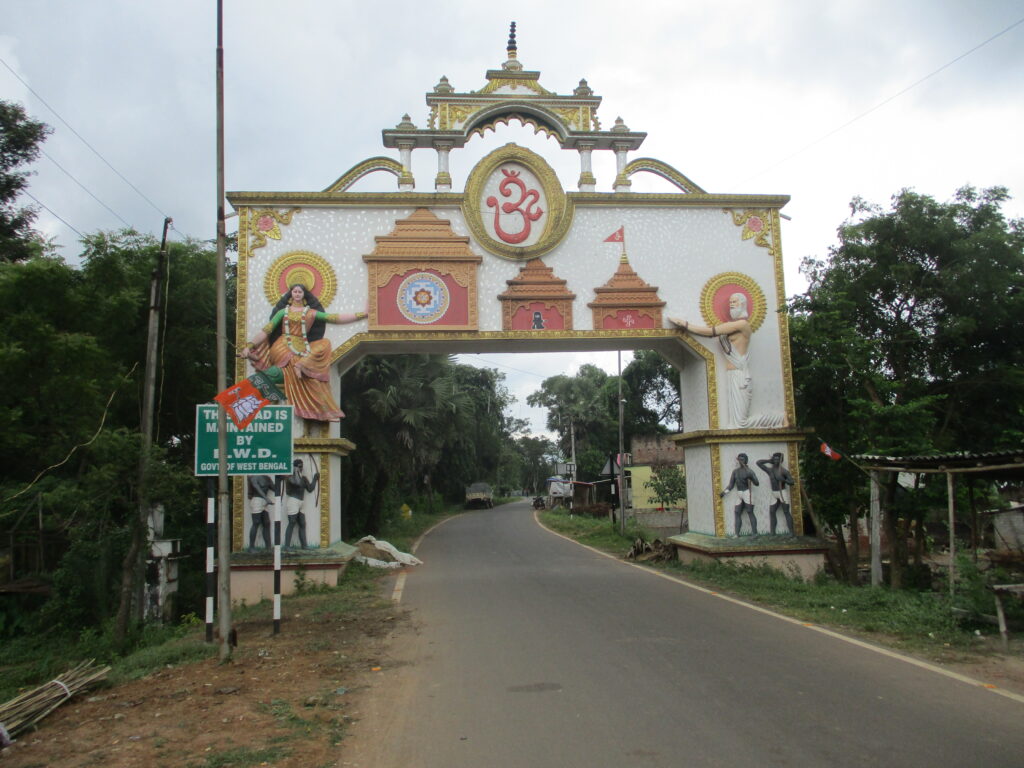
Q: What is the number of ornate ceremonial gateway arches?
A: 1